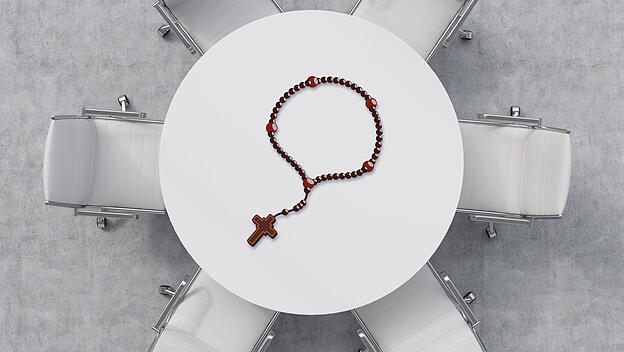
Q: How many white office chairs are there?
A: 6